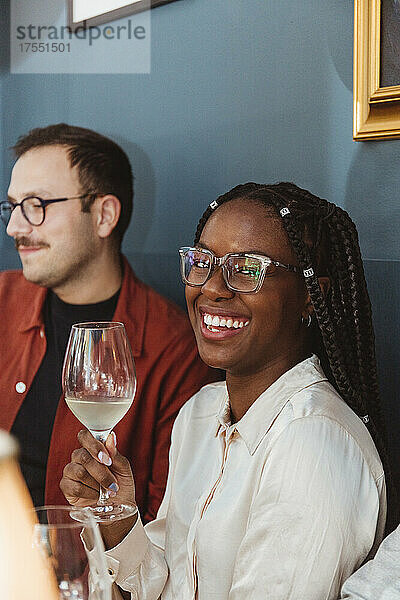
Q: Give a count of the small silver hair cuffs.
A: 4